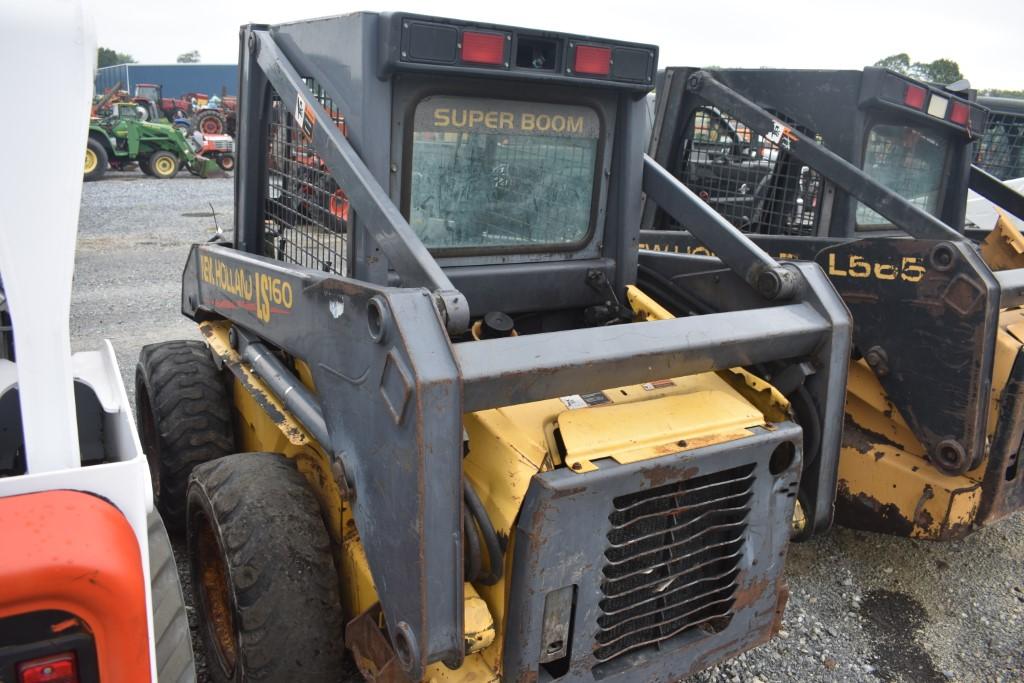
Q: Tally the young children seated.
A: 0